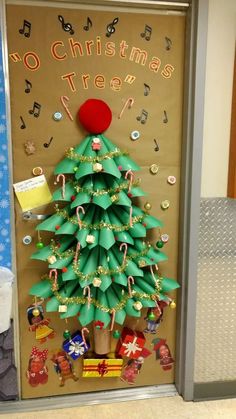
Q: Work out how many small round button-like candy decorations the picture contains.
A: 8